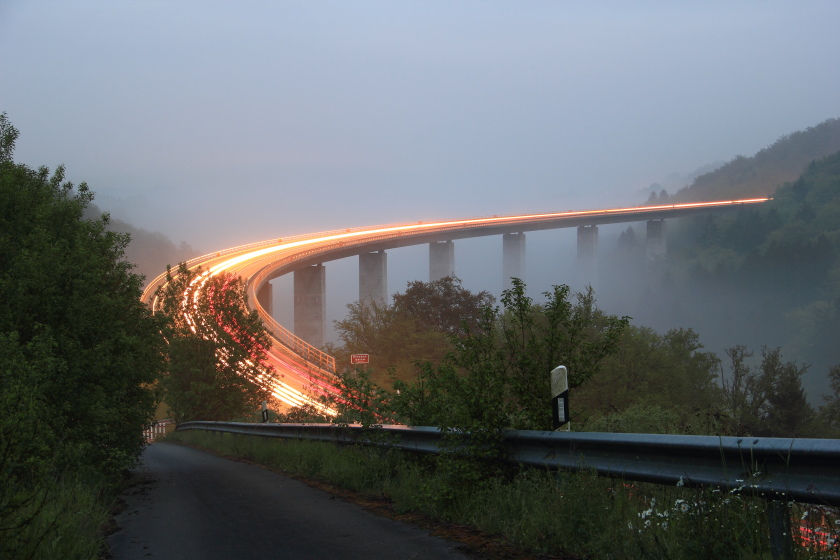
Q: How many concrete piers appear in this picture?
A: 7